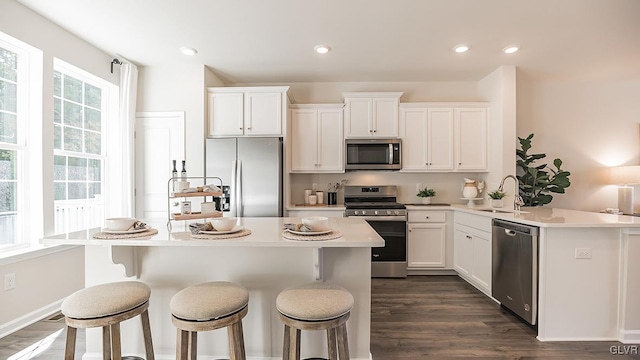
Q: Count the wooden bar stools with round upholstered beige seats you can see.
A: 3